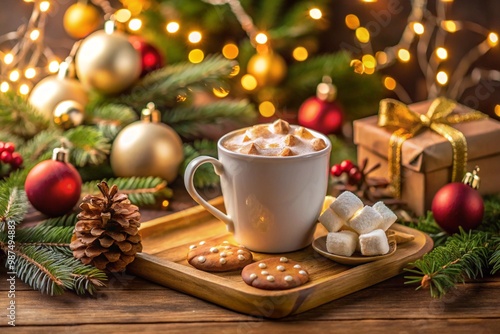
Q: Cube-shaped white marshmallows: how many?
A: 6